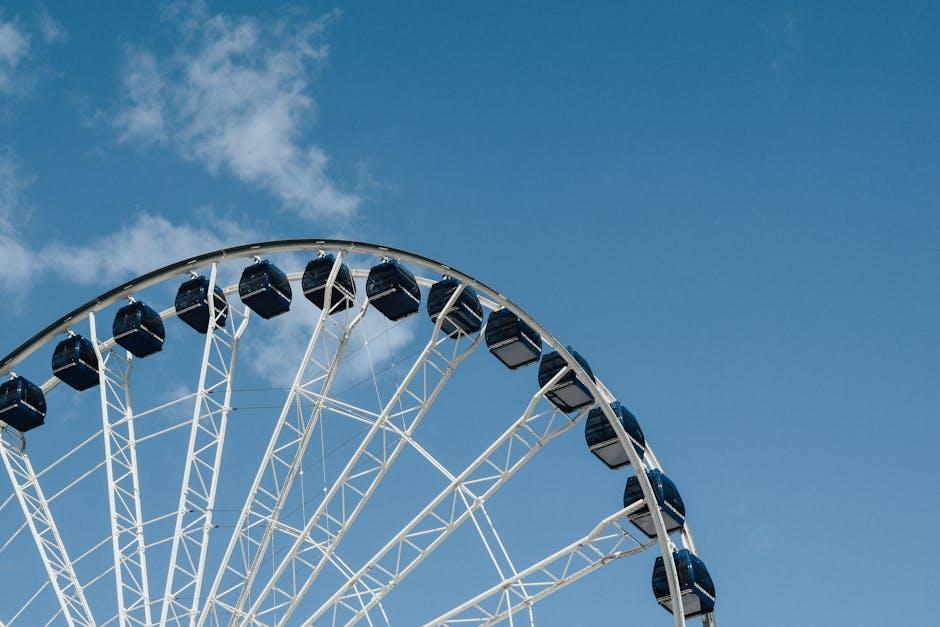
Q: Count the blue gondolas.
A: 13